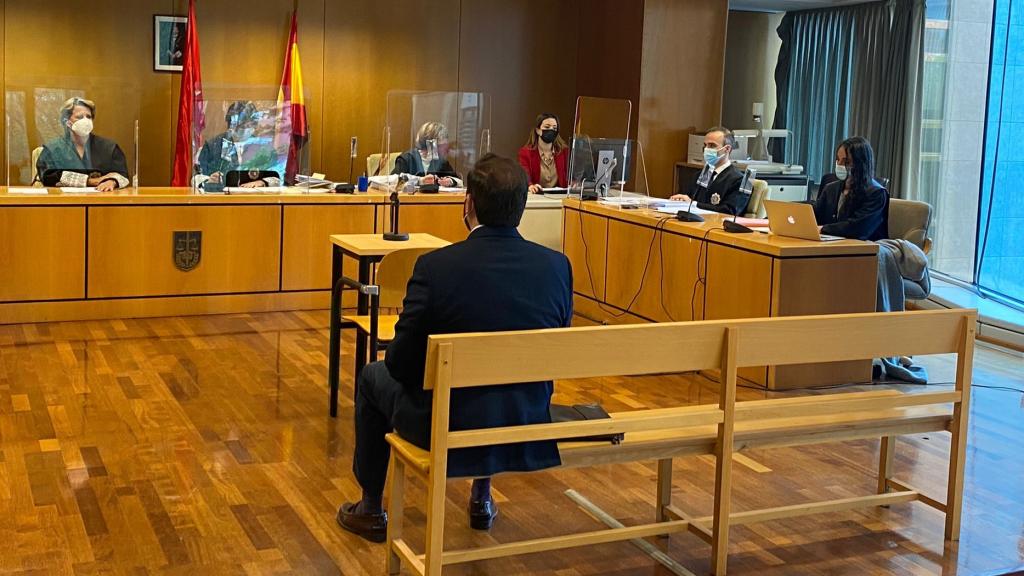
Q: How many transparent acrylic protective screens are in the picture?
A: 4